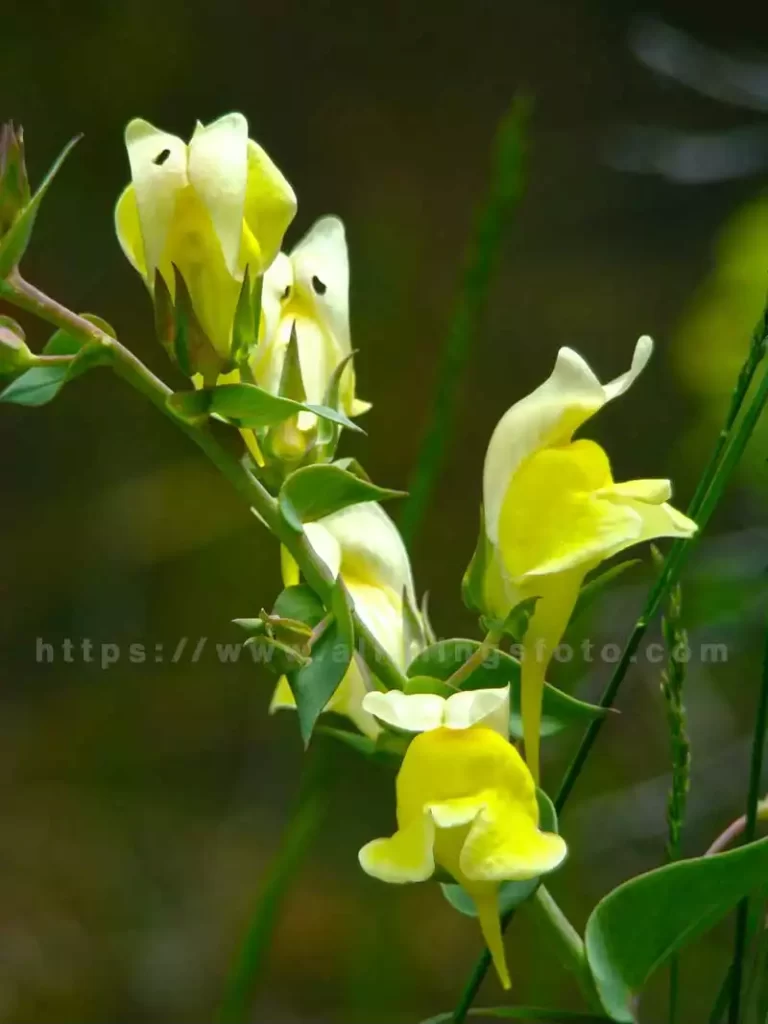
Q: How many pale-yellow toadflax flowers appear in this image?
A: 5